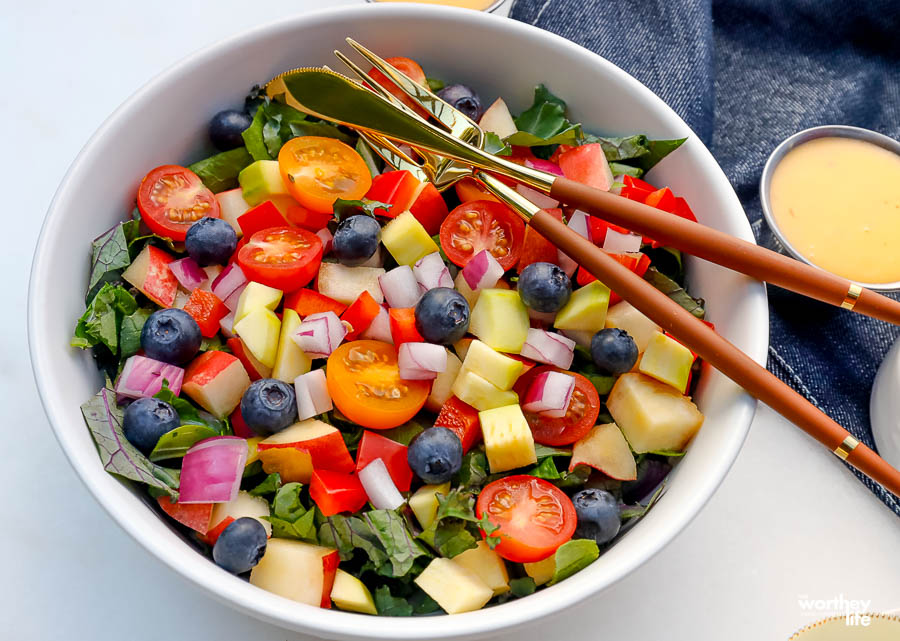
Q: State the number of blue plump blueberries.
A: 13